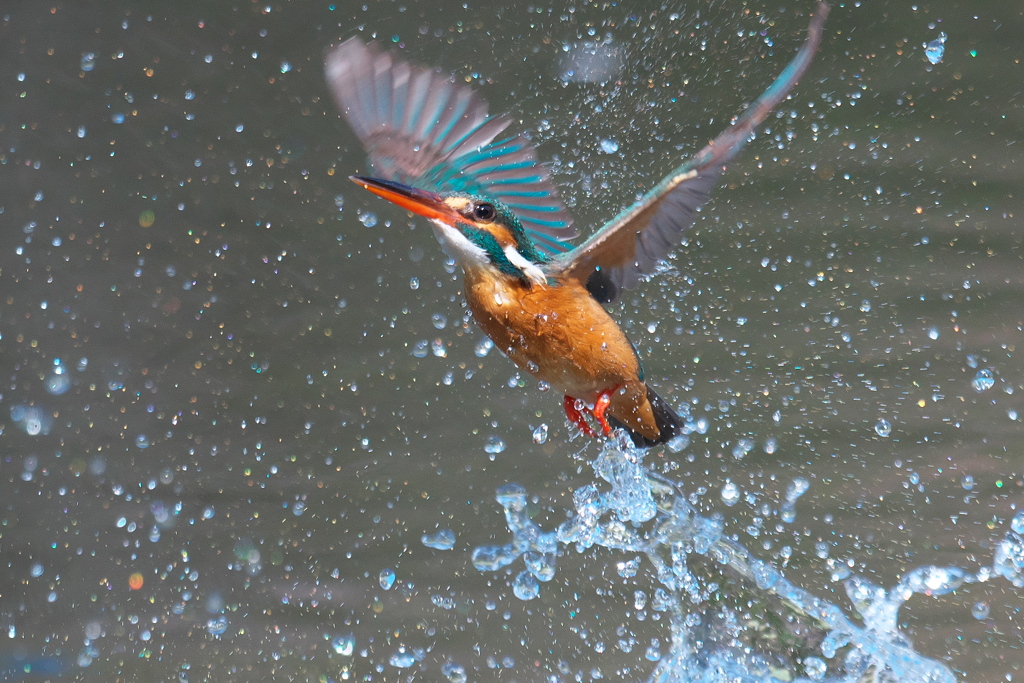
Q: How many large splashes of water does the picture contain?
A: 1